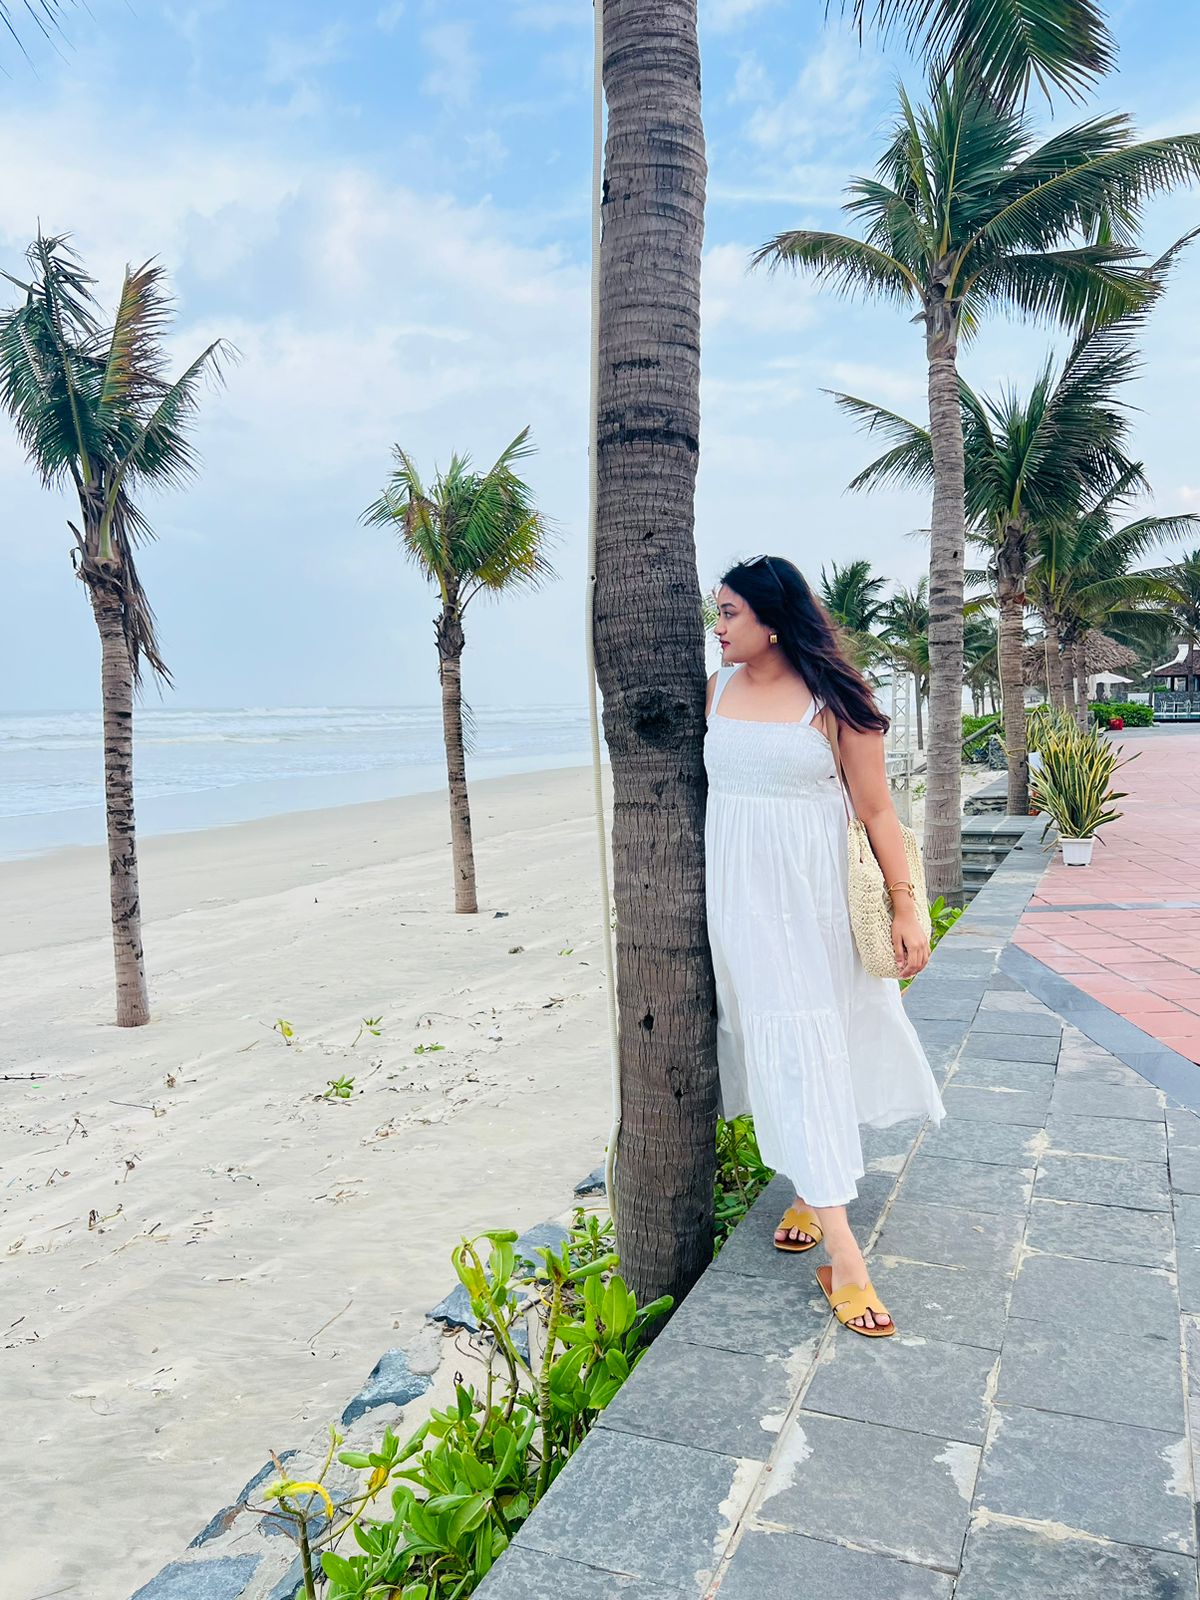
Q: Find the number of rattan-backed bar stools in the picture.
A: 0